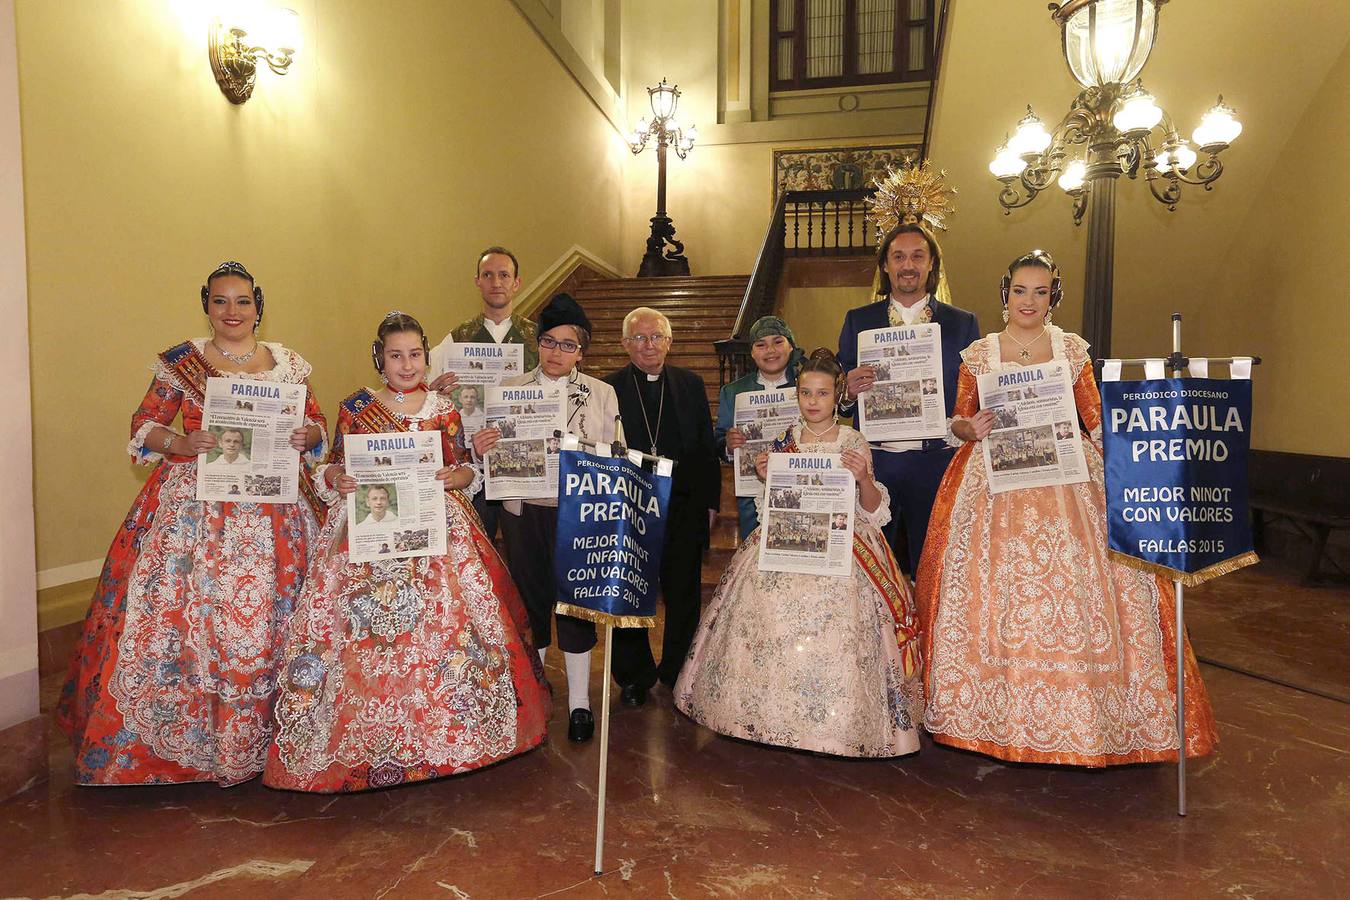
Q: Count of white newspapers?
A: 8